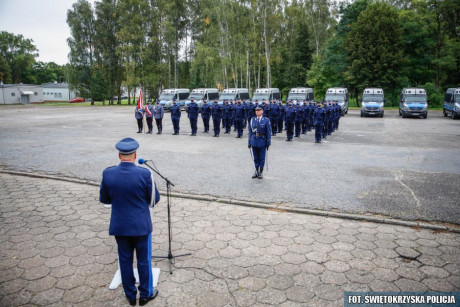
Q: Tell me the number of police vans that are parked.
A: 9